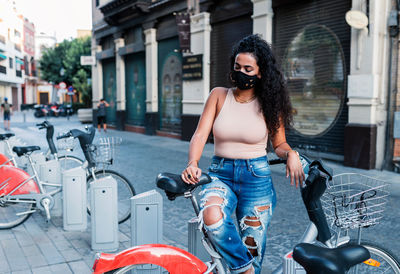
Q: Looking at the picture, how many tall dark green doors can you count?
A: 3